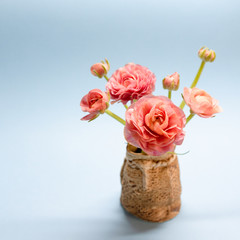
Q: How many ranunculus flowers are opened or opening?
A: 4